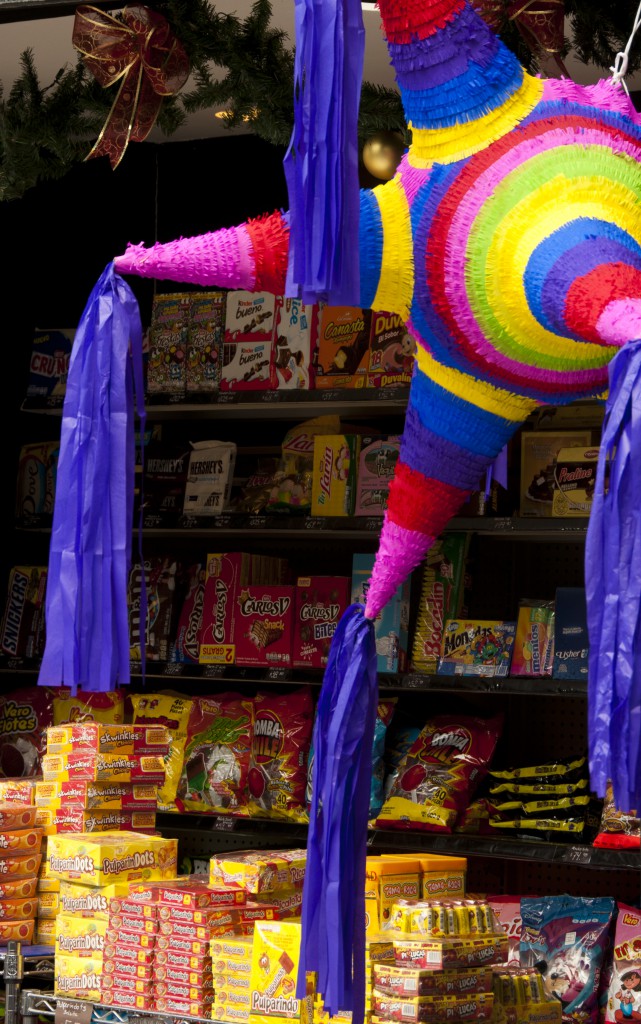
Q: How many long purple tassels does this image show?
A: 4